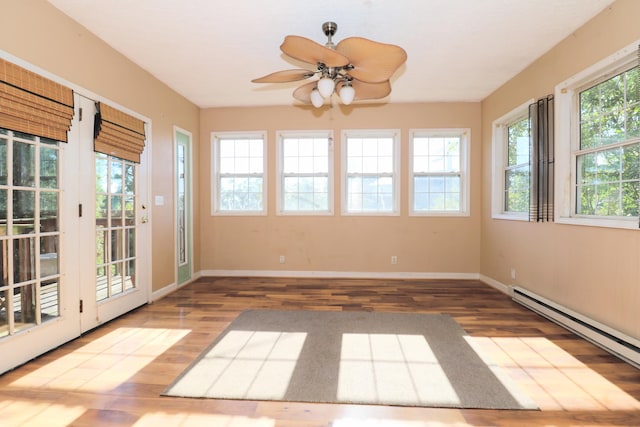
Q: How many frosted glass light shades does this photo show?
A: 3